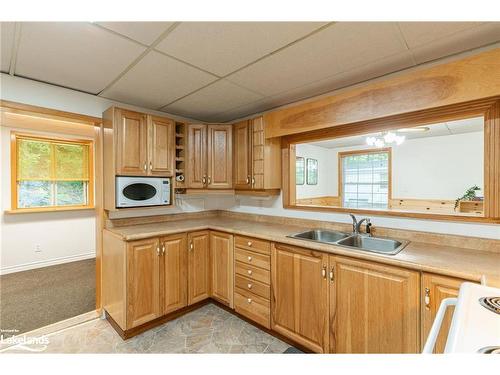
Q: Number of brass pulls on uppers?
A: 6